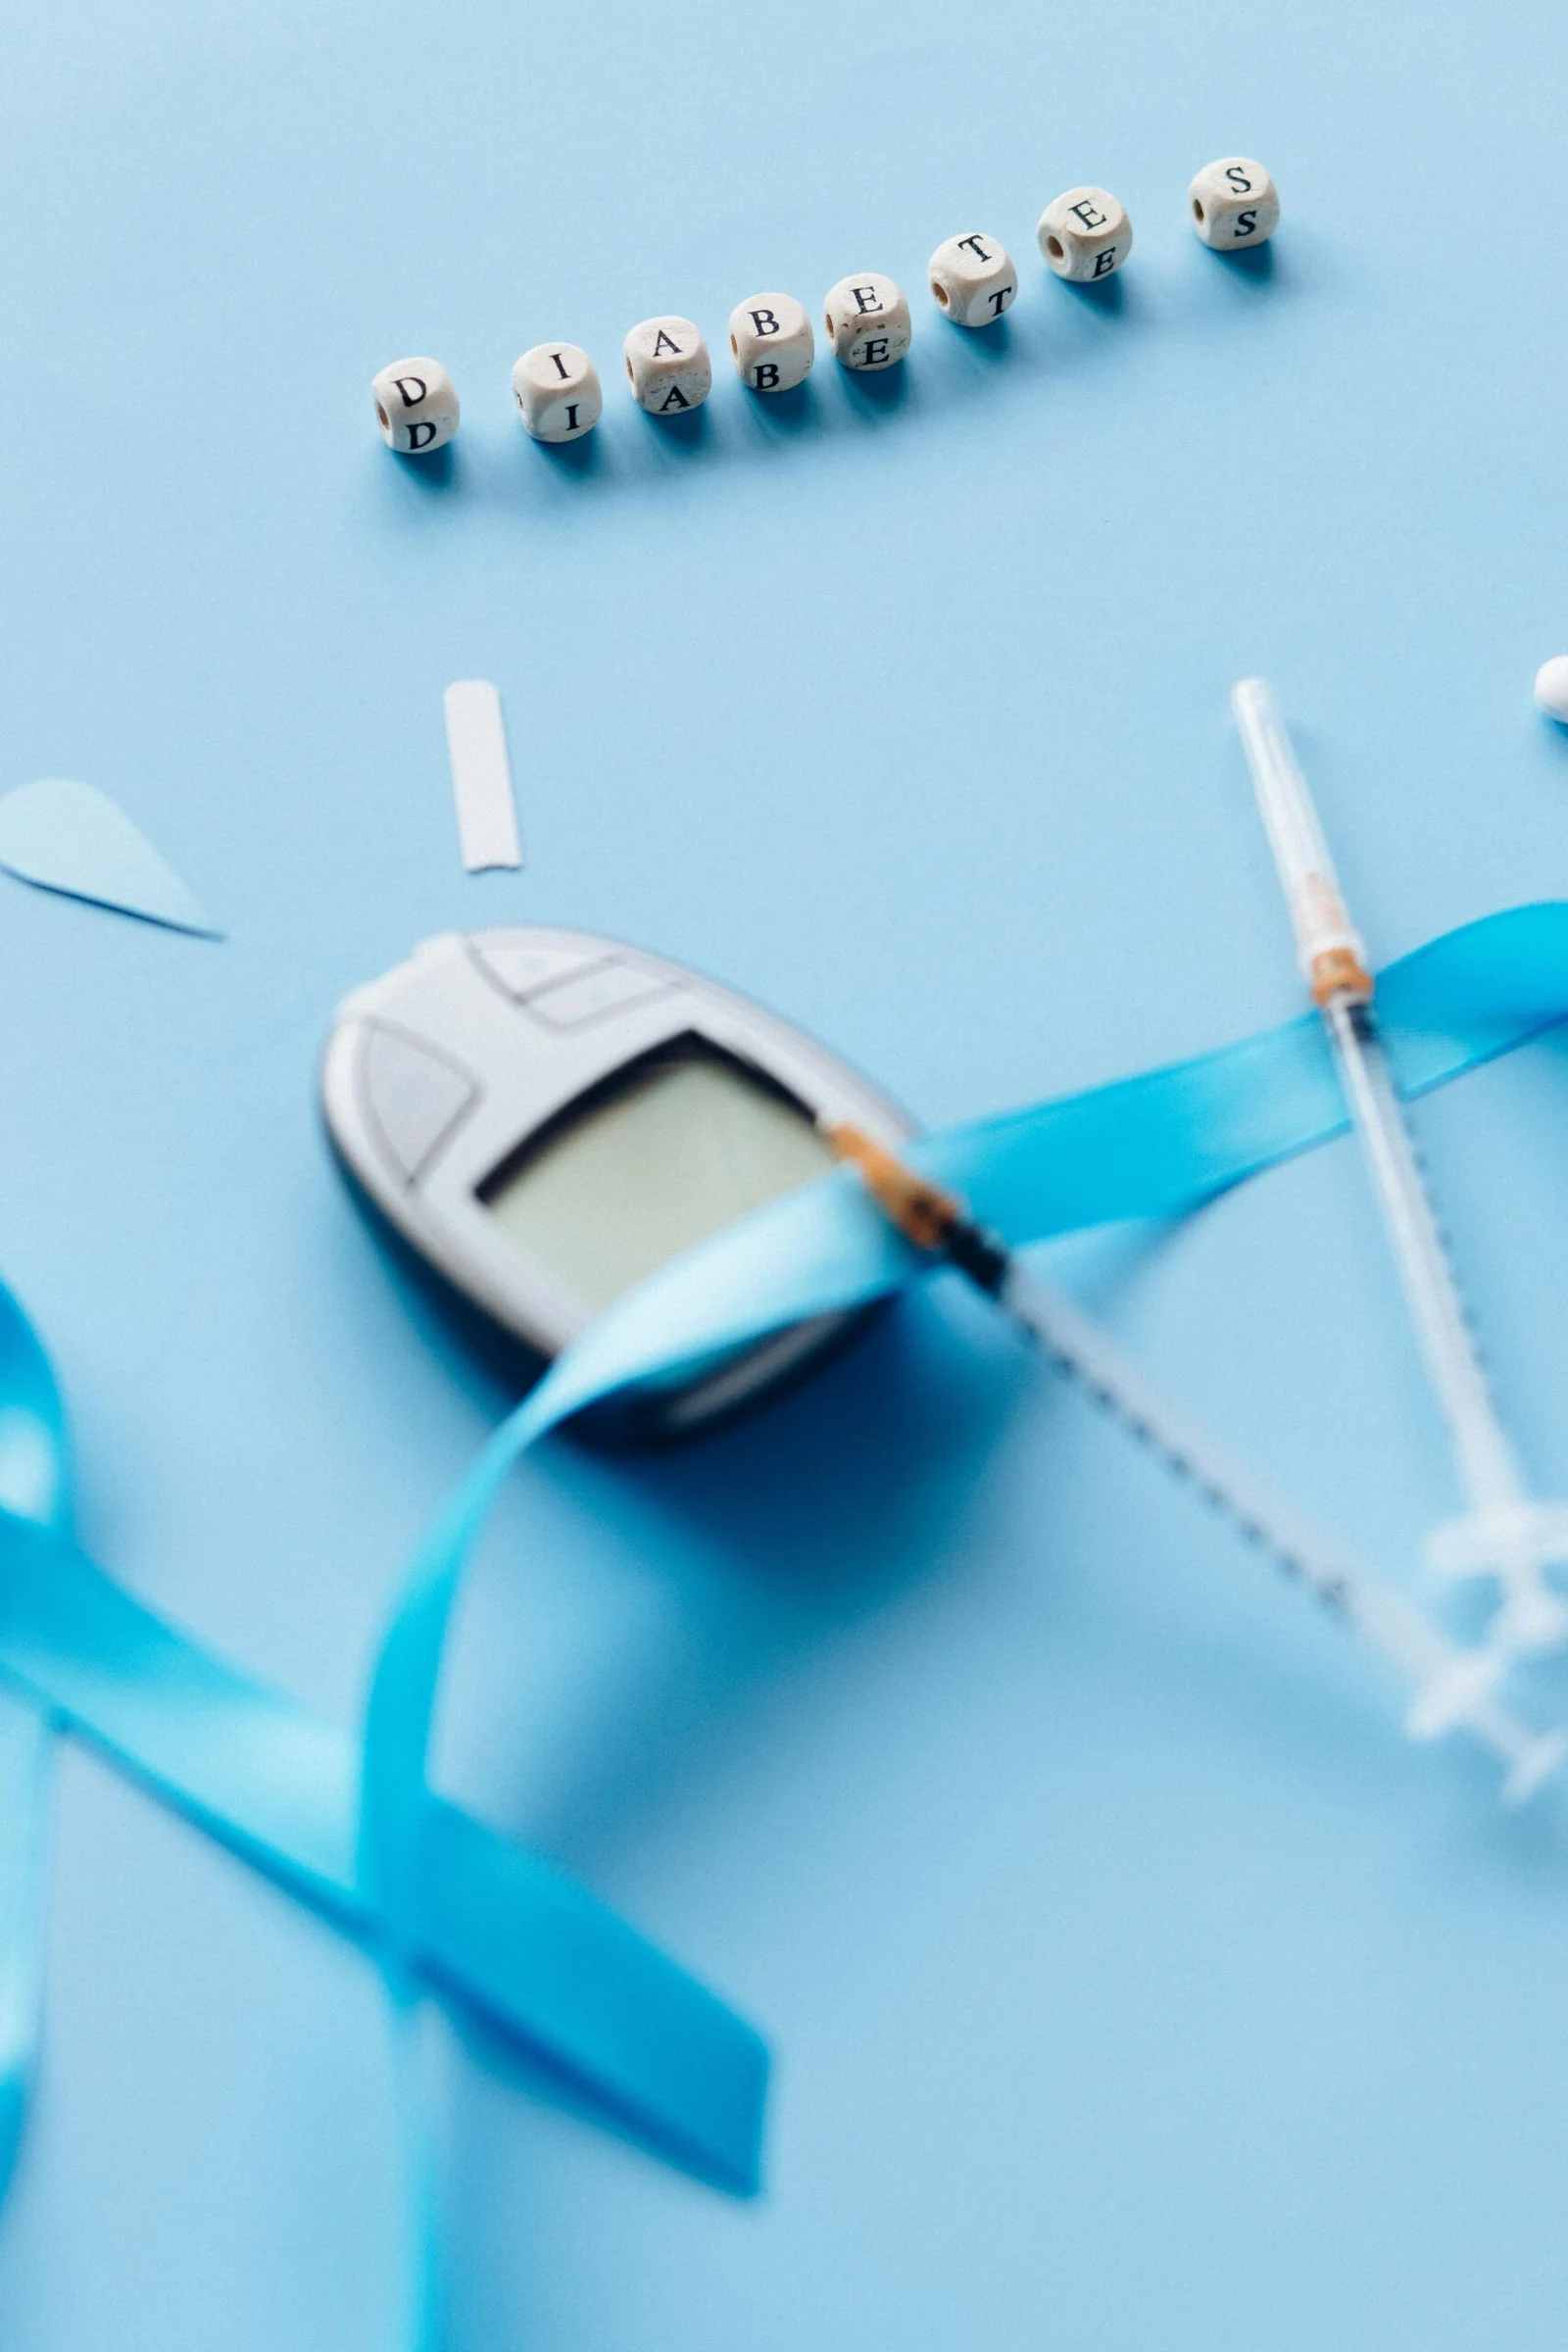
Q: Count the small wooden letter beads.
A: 8